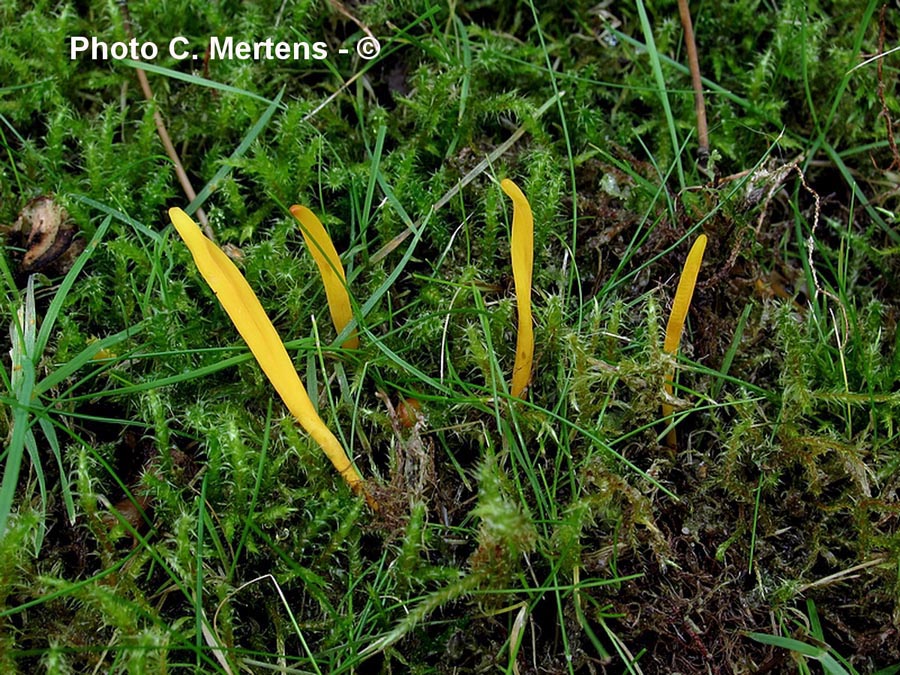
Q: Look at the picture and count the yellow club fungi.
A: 4